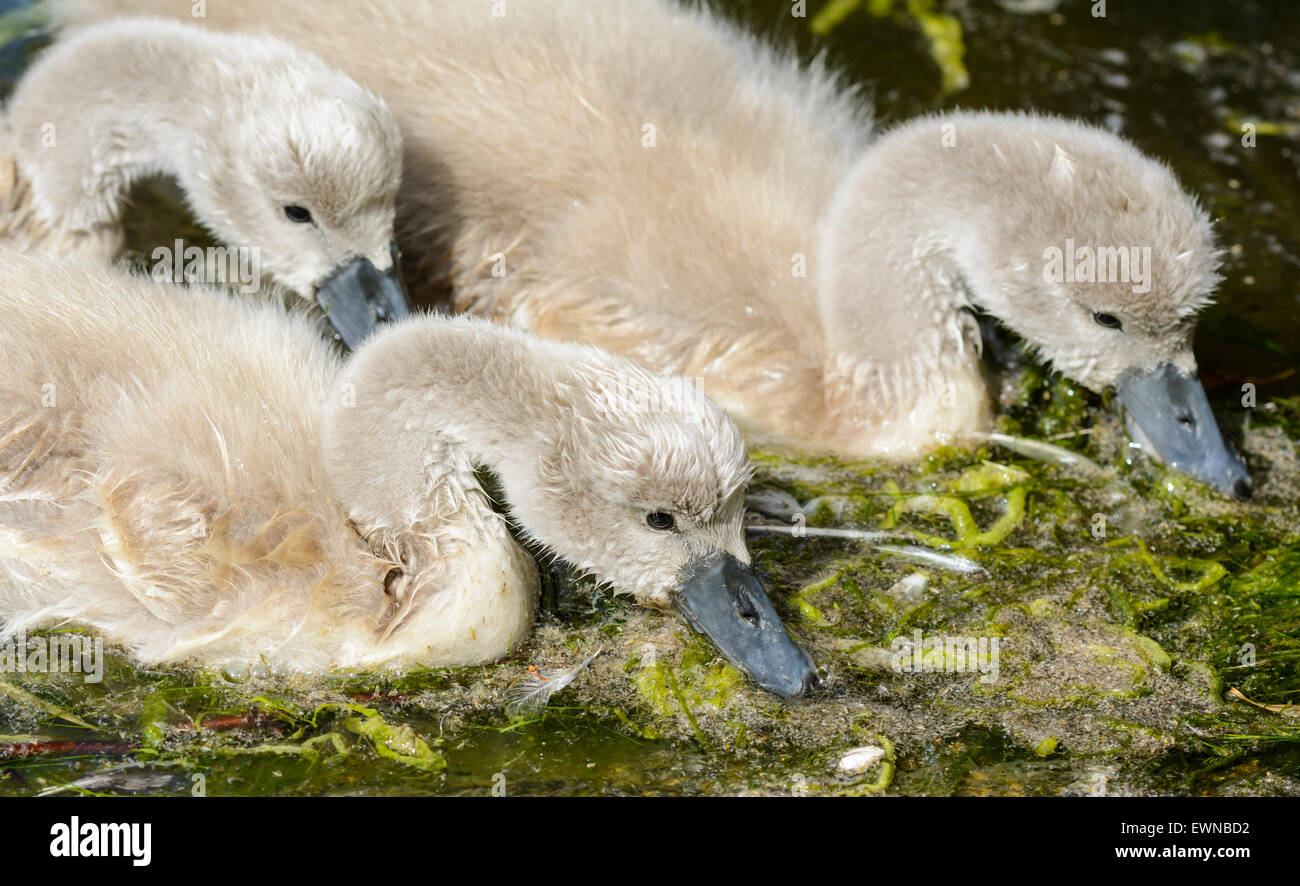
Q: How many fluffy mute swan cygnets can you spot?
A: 3